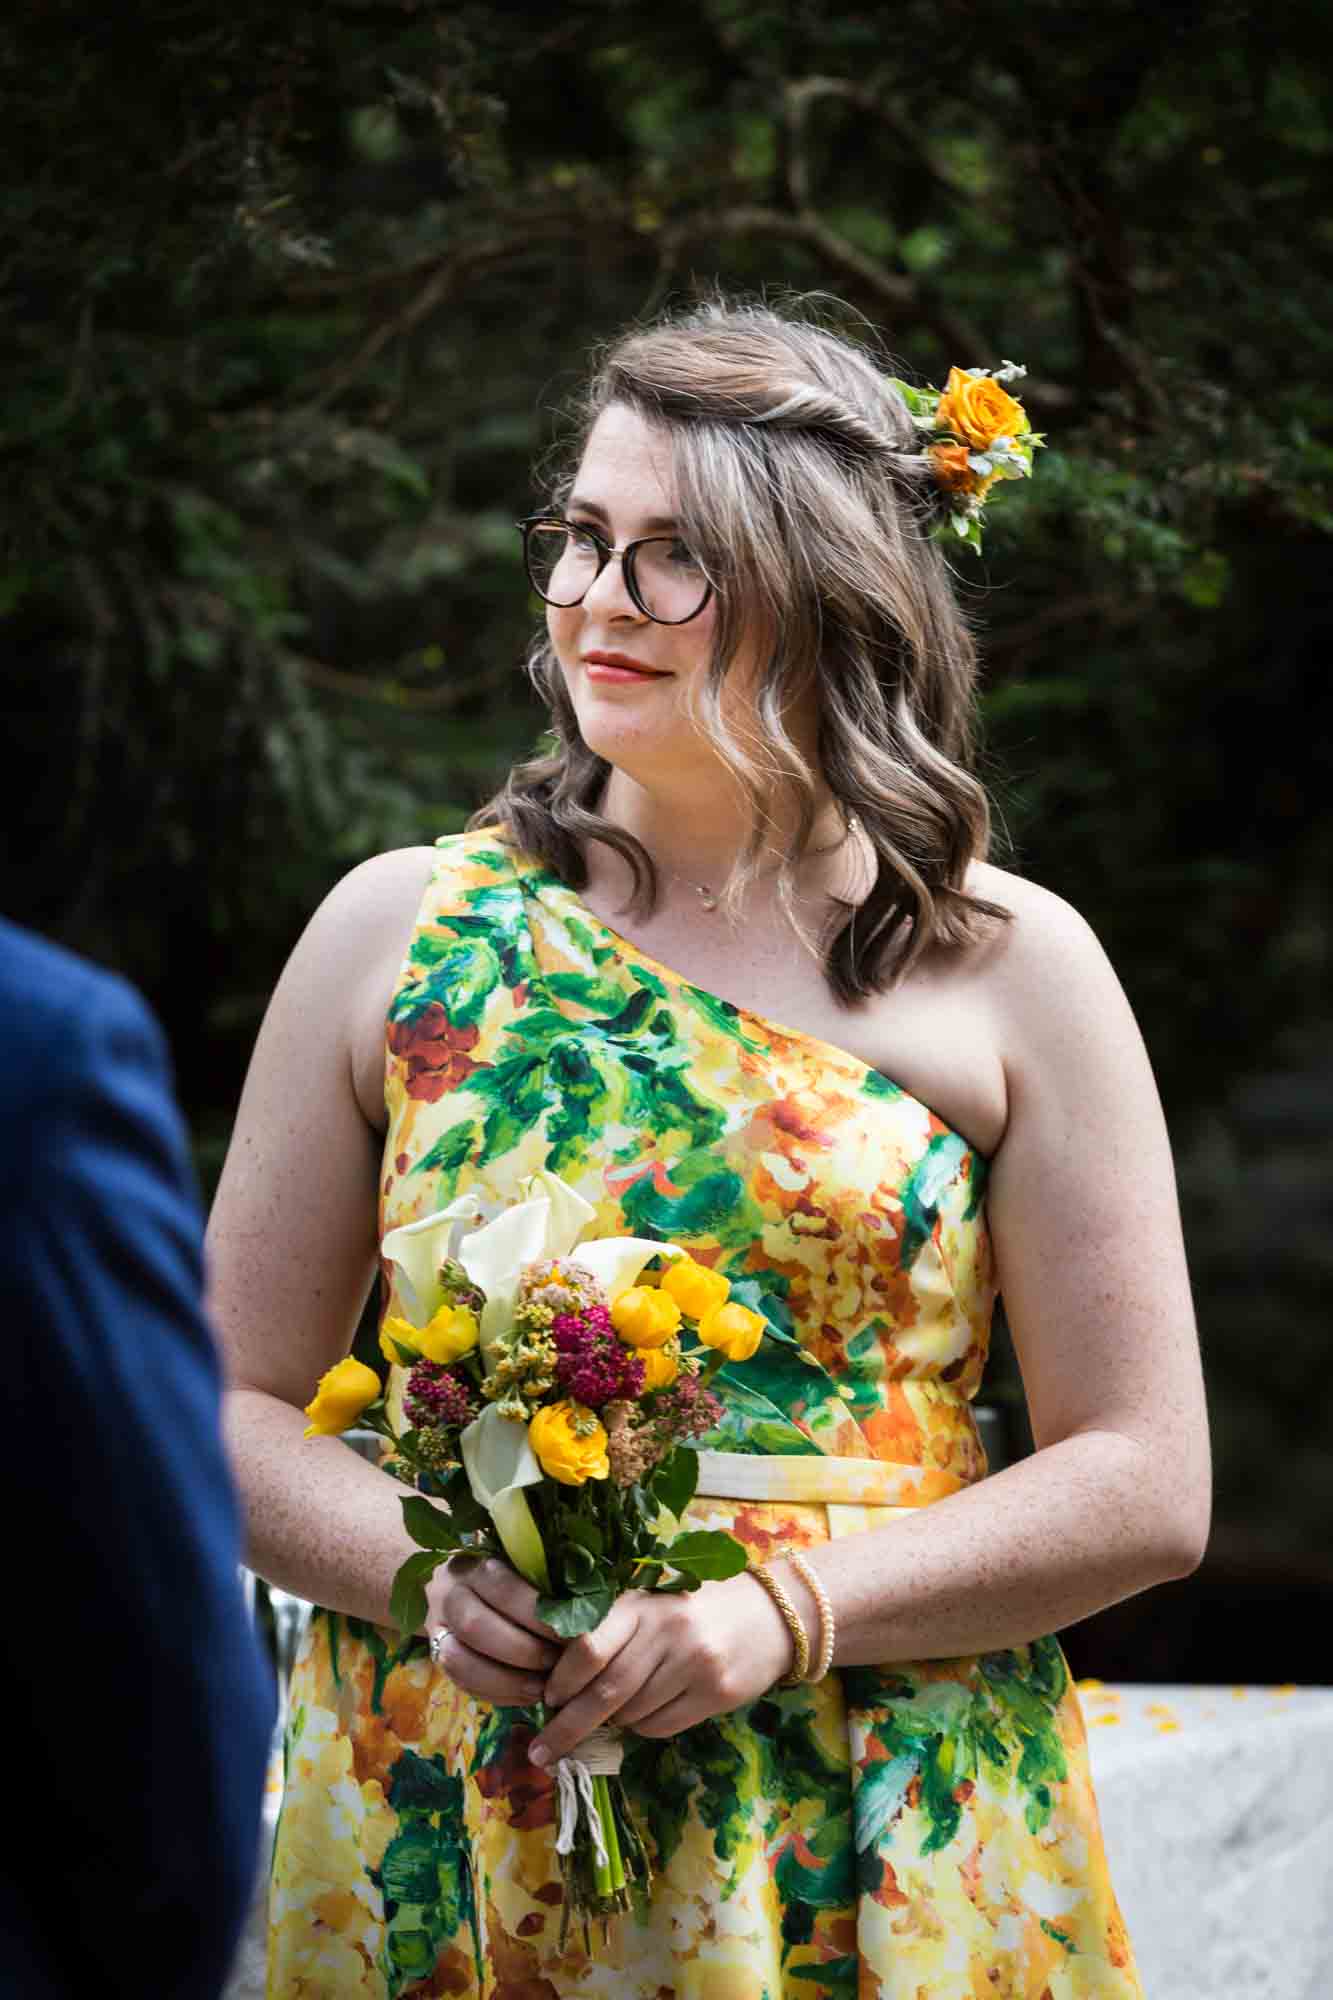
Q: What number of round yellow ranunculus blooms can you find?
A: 8